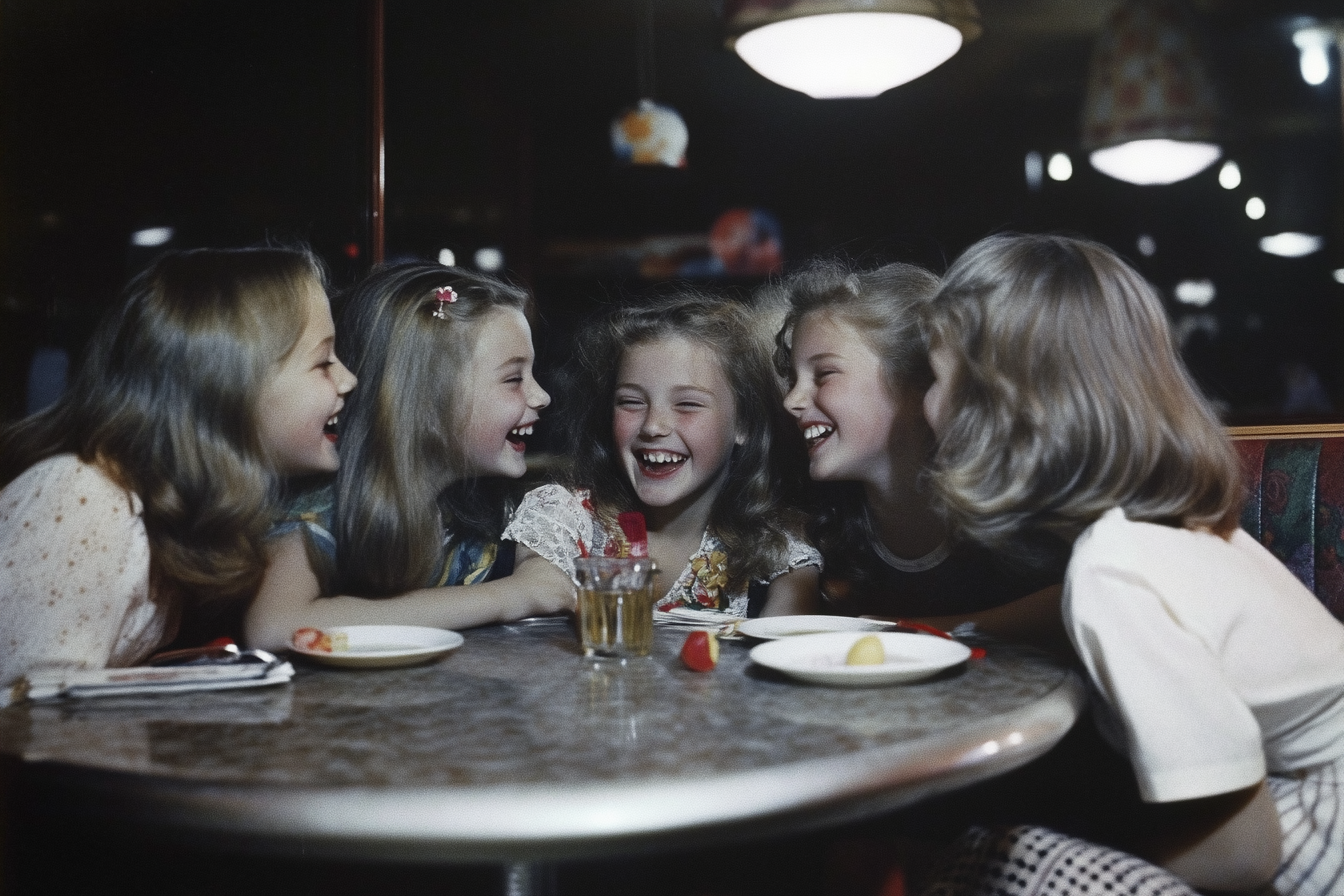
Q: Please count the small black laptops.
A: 0